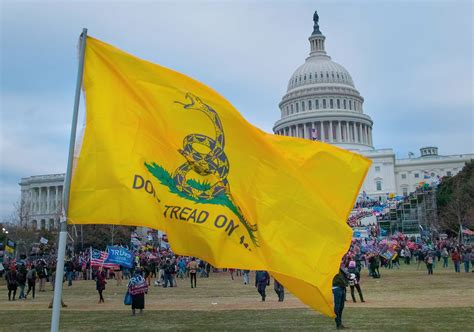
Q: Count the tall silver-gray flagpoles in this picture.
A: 1